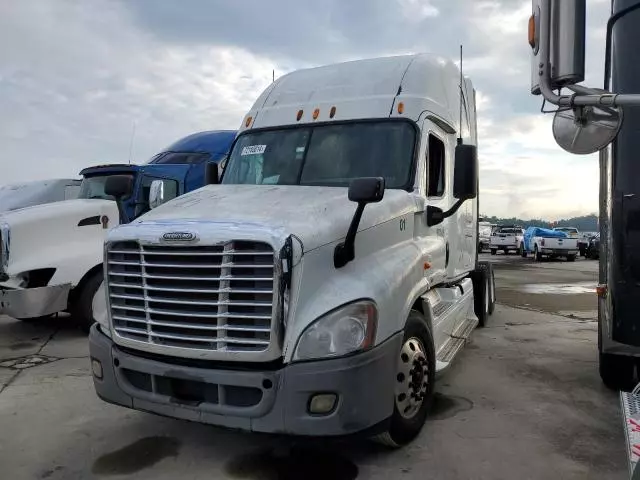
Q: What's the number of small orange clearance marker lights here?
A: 5